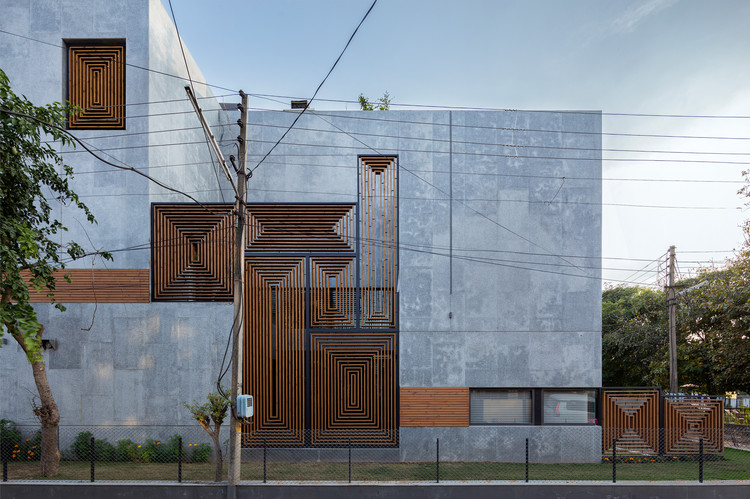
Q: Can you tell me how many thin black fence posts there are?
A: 9